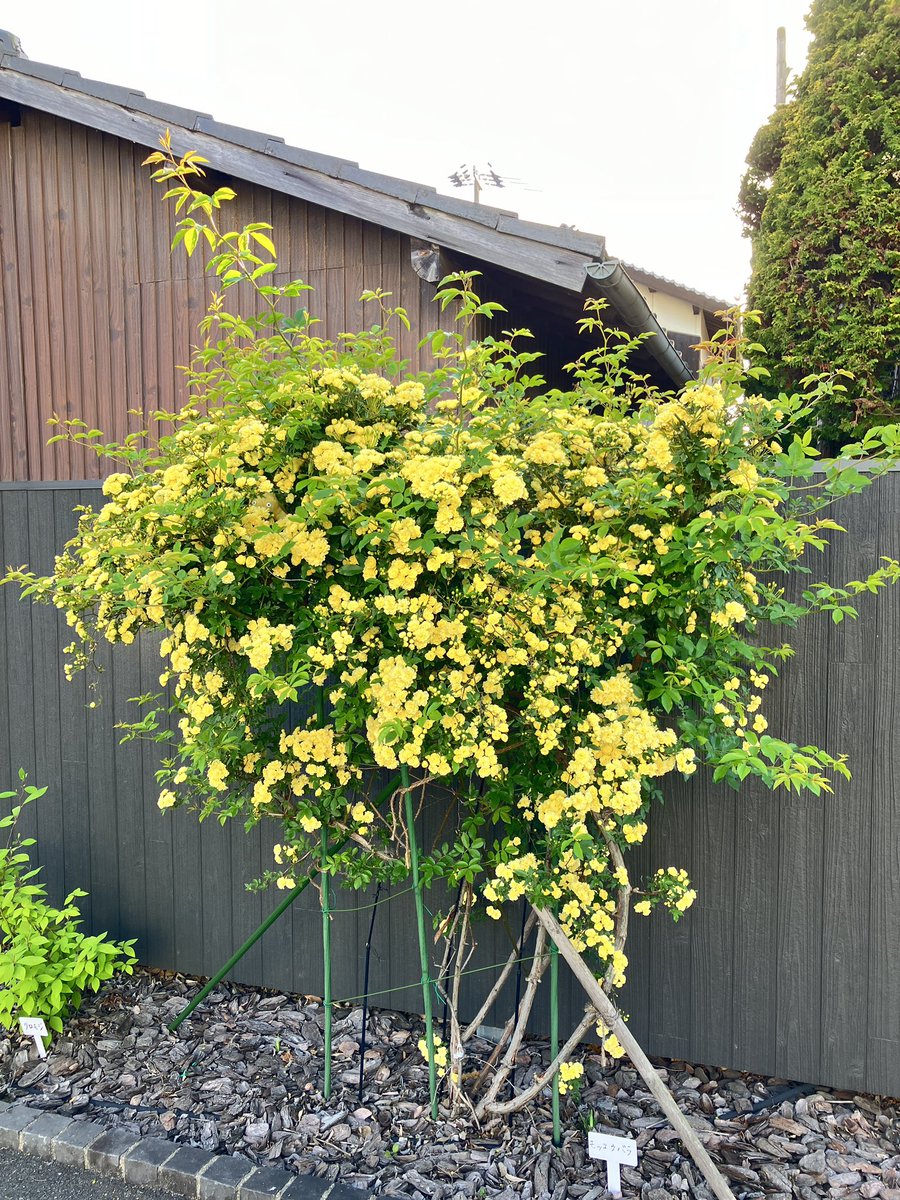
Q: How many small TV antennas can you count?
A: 1